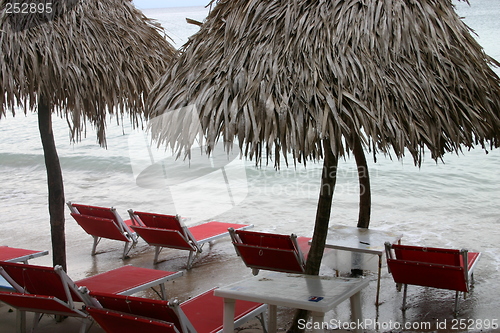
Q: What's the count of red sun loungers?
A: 7